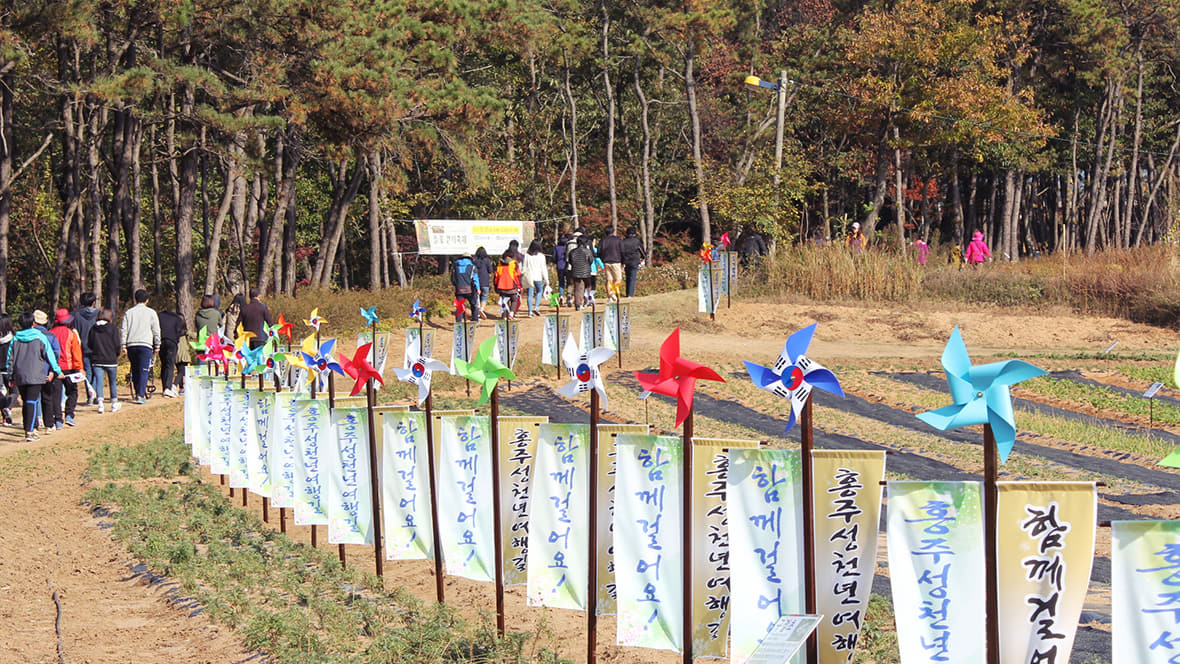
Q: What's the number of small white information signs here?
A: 4